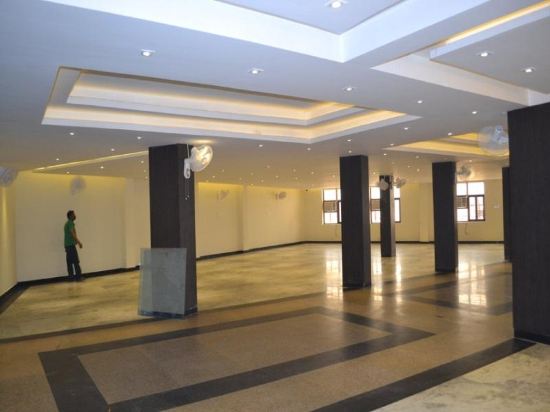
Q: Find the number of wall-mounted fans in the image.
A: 9